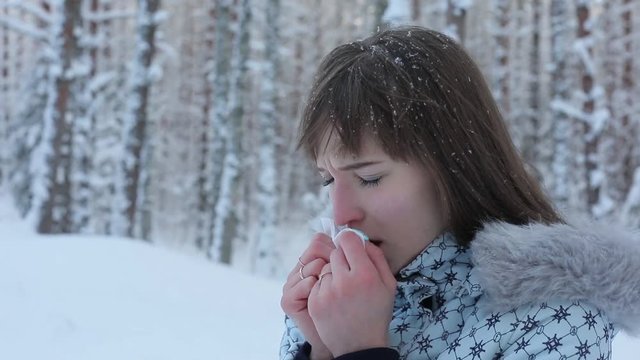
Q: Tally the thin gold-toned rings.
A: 3